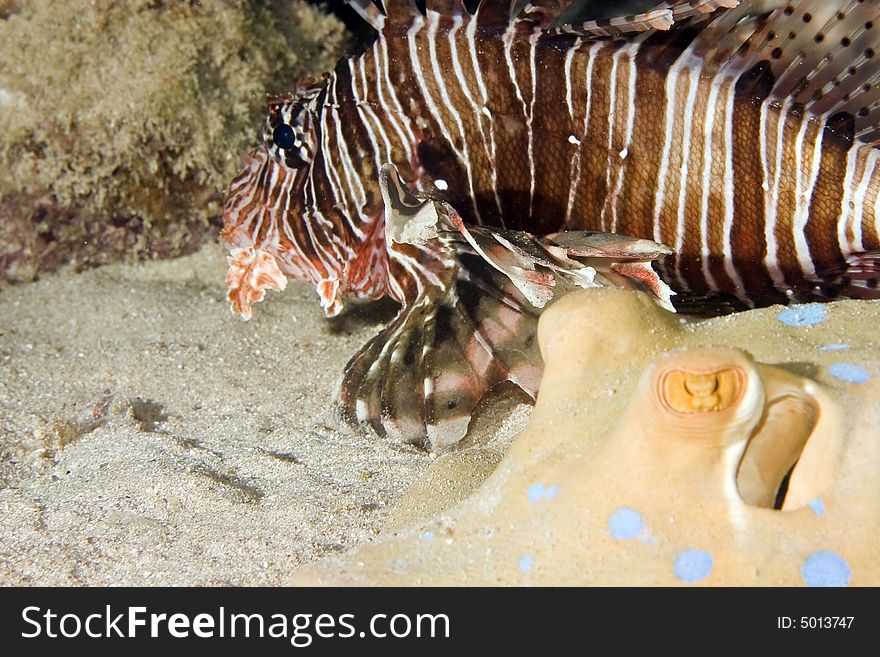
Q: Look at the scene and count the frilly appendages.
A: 2